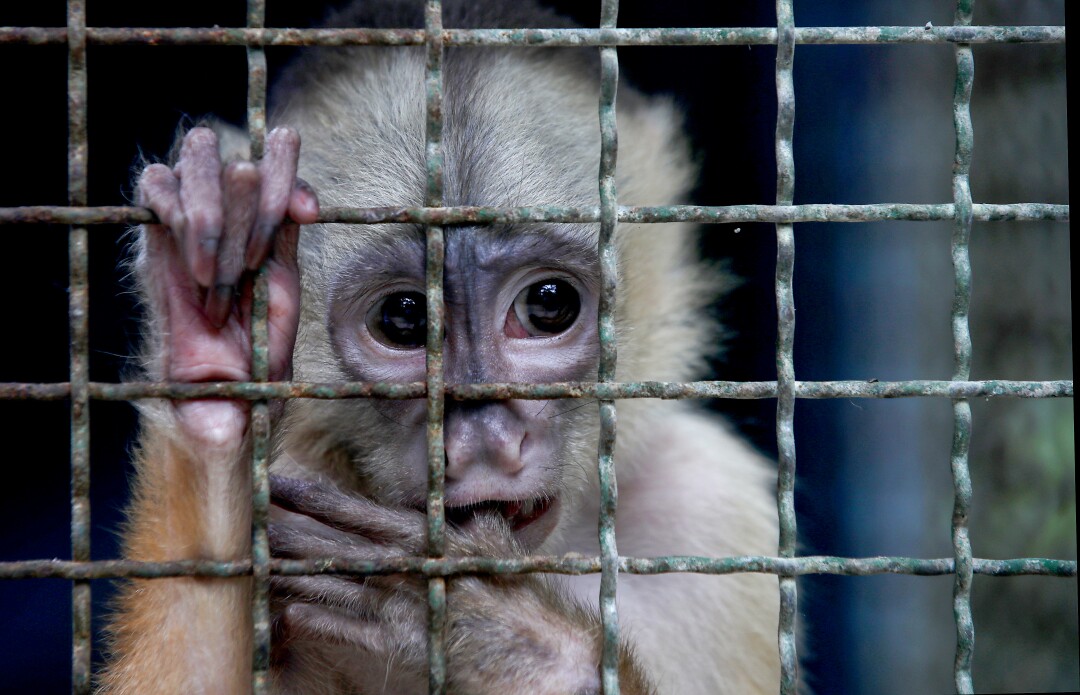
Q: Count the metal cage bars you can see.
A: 10